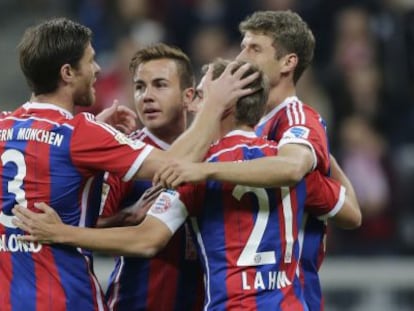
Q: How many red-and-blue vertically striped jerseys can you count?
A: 4